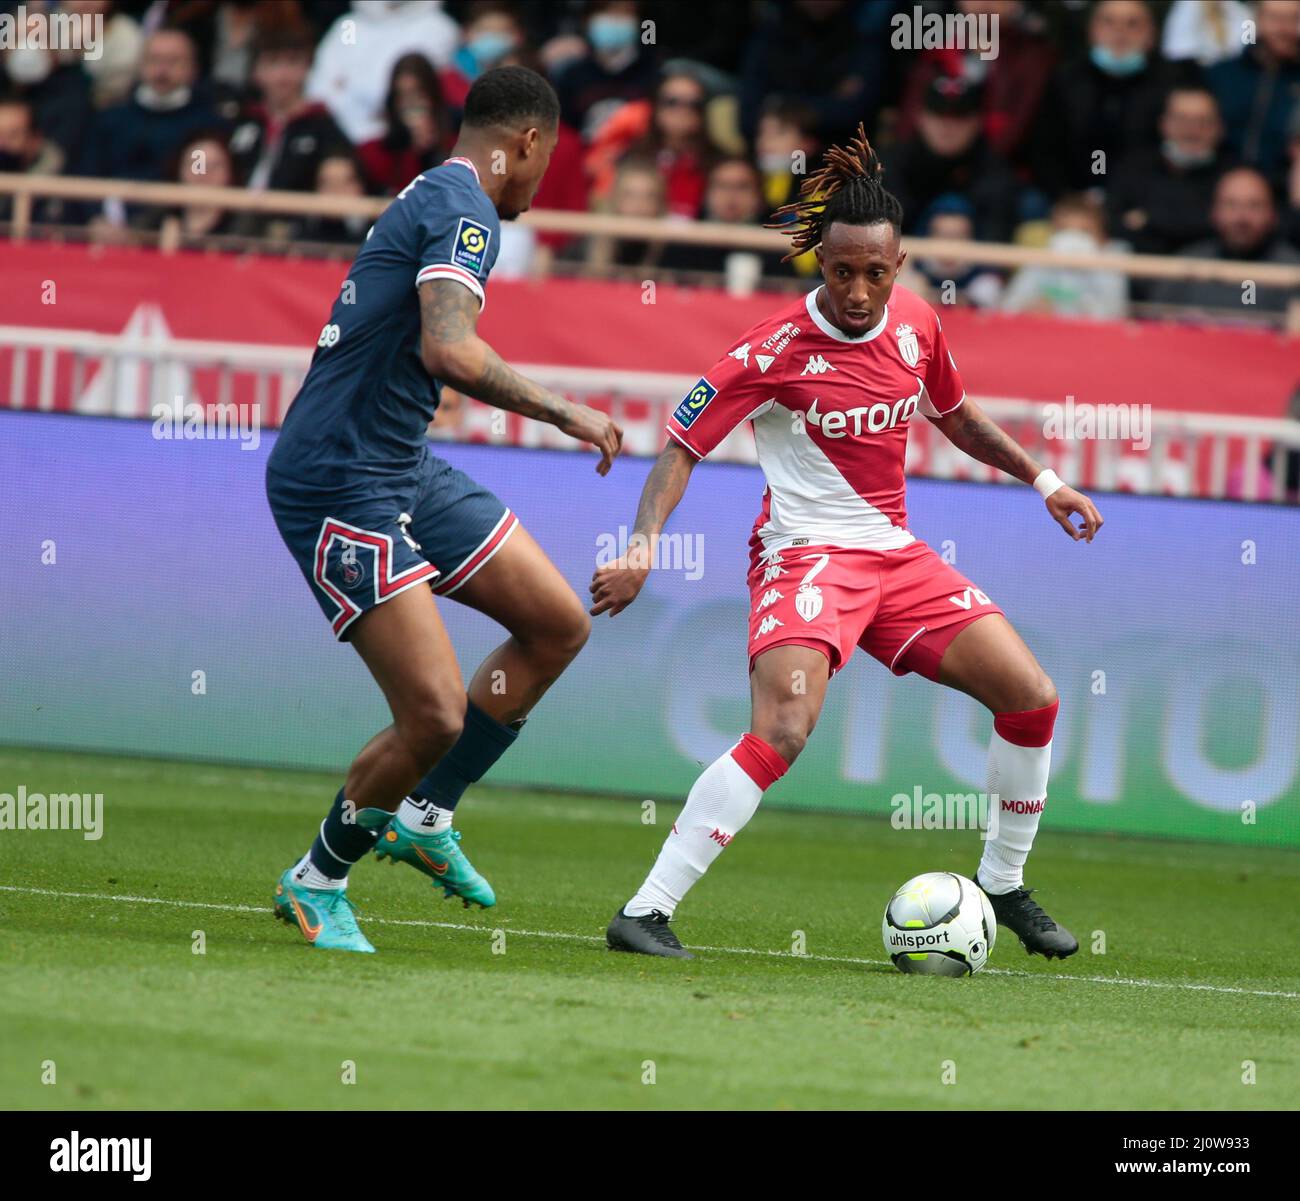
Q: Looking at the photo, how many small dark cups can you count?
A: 0